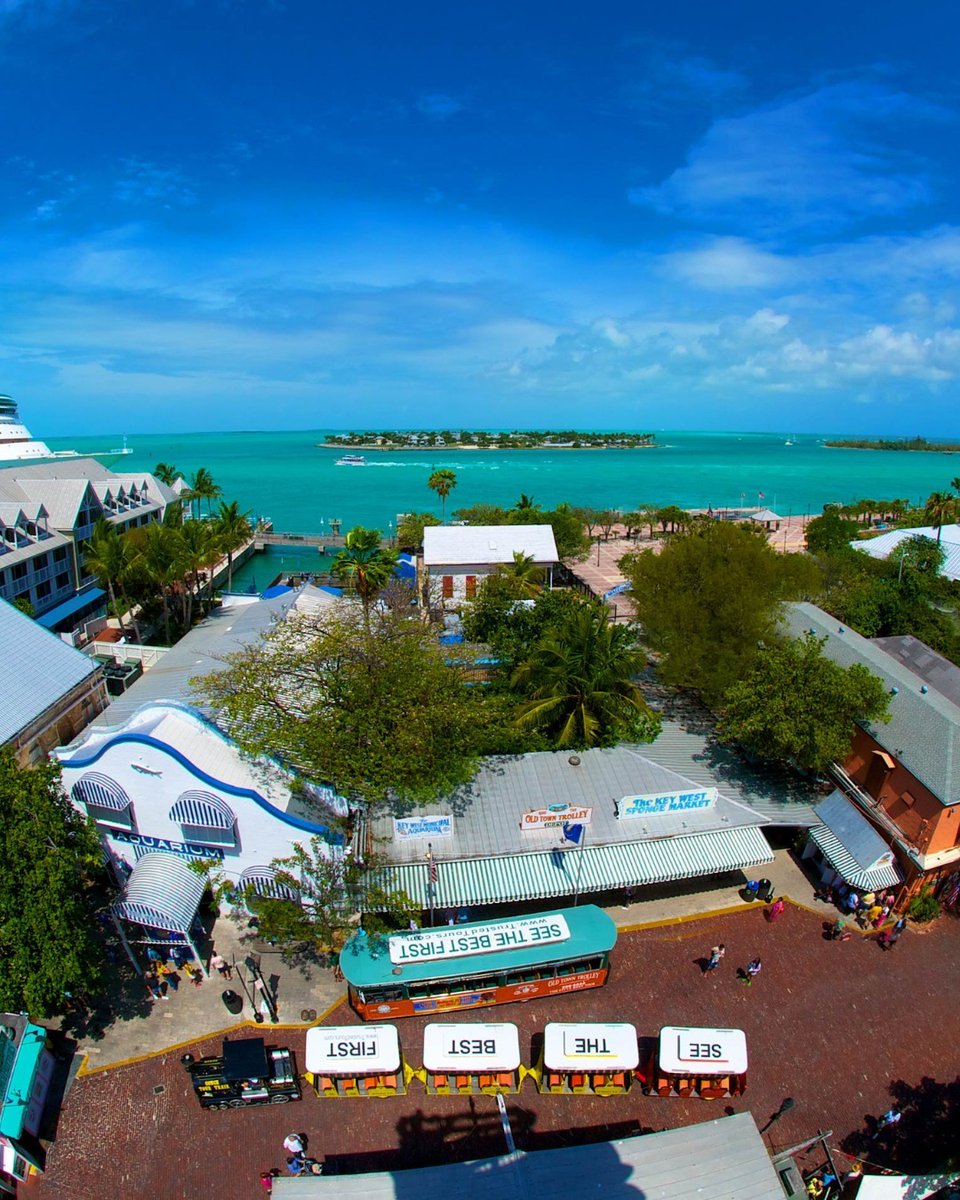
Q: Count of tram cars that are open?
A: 4